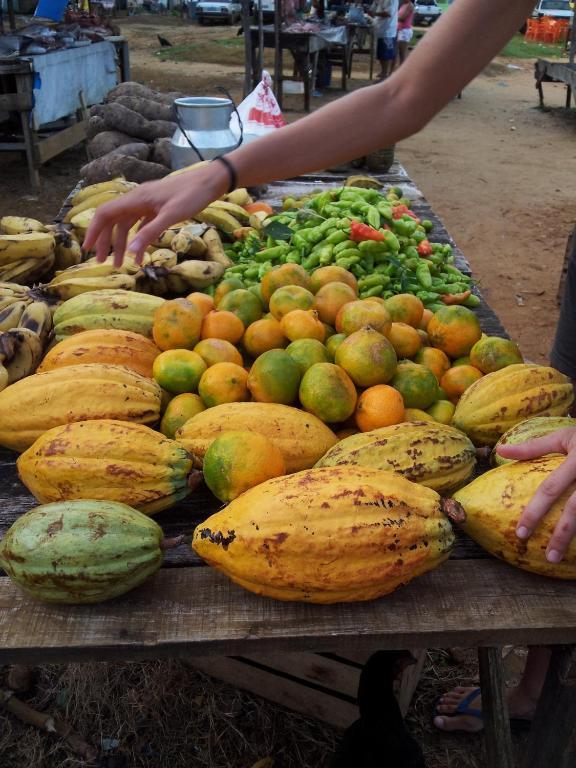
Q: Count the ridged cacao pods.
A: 11